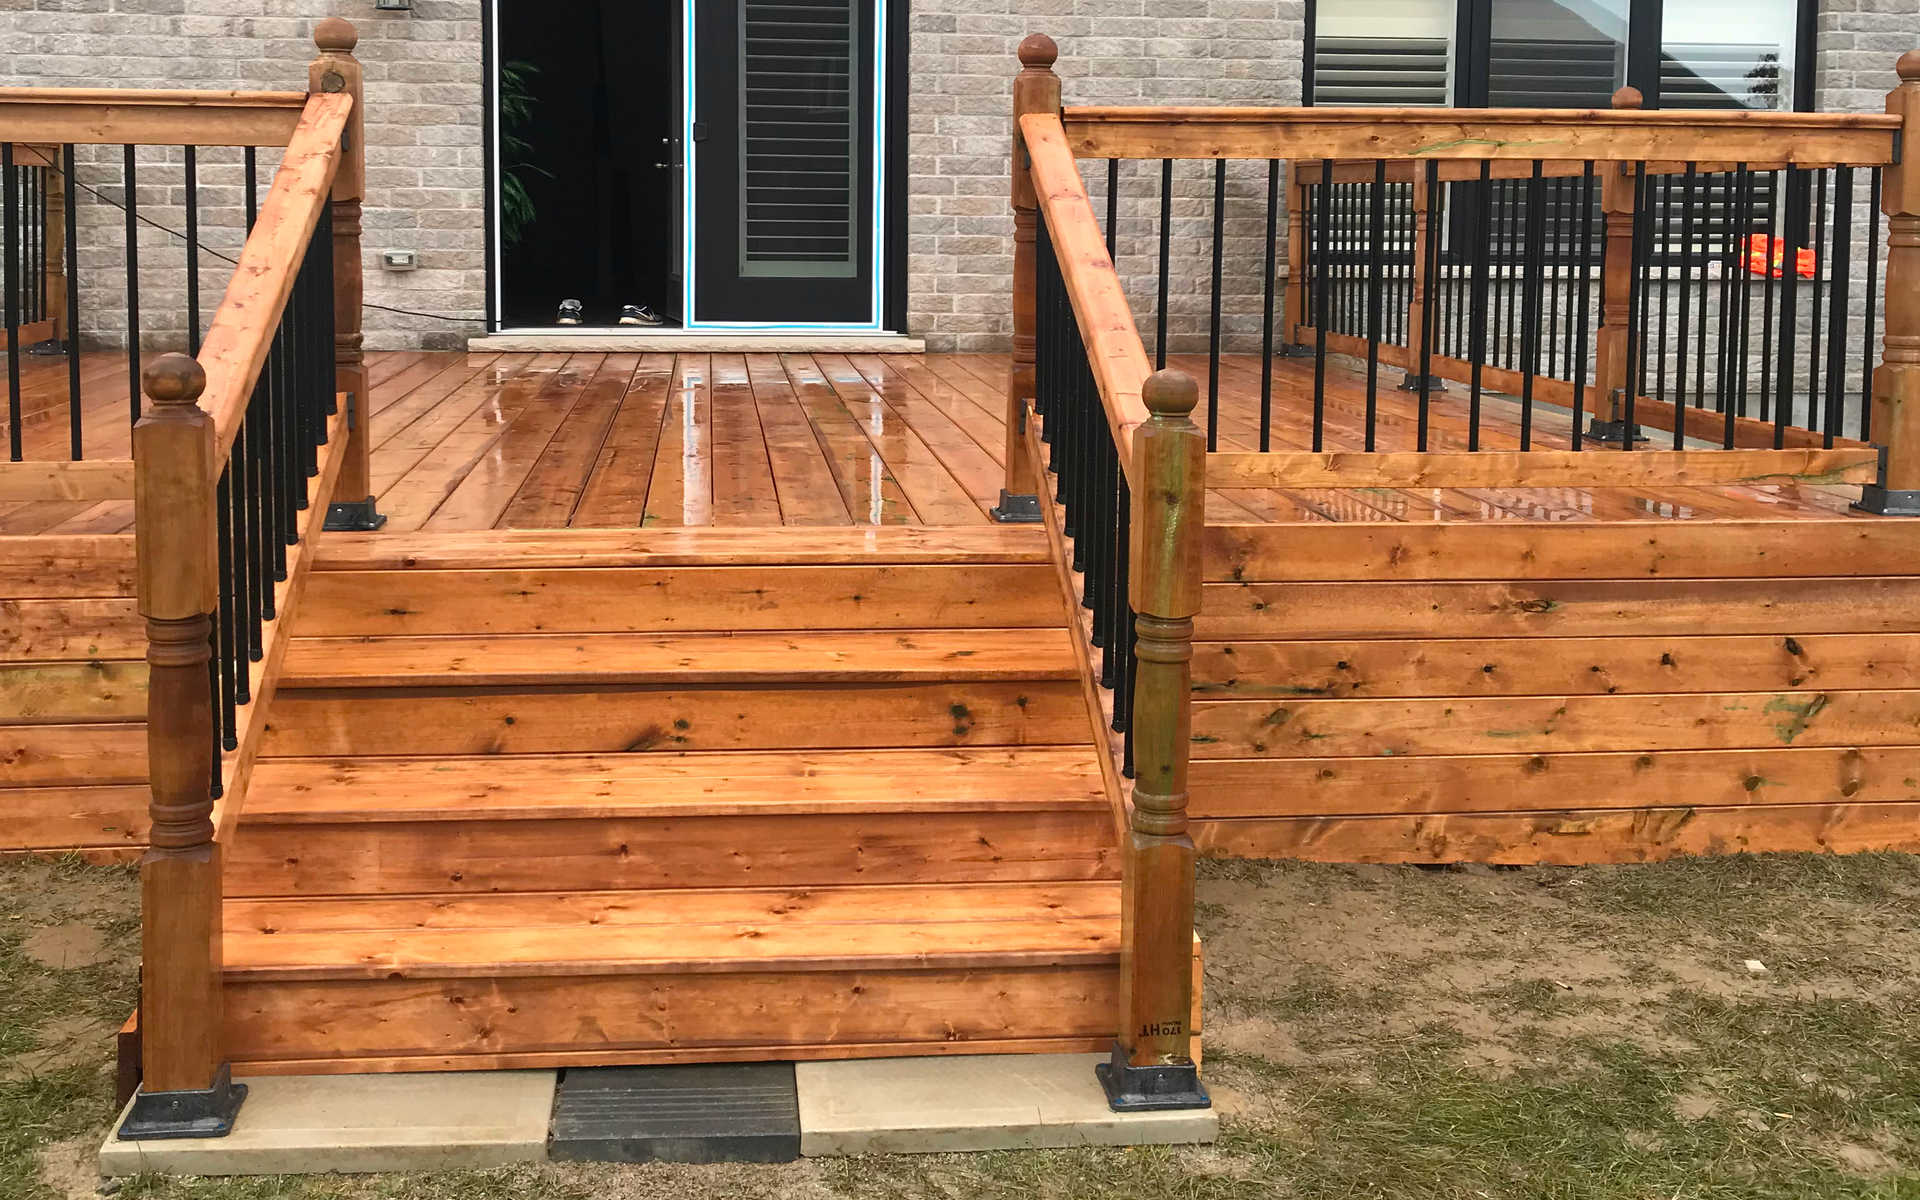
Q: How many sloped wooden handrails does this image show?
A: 2